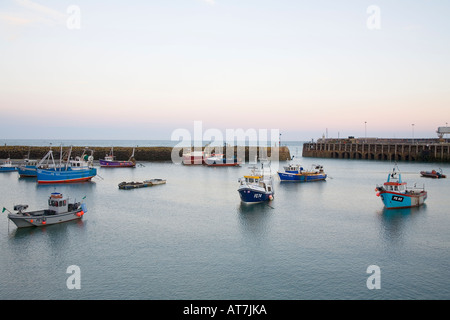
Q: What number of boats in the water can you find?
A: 12